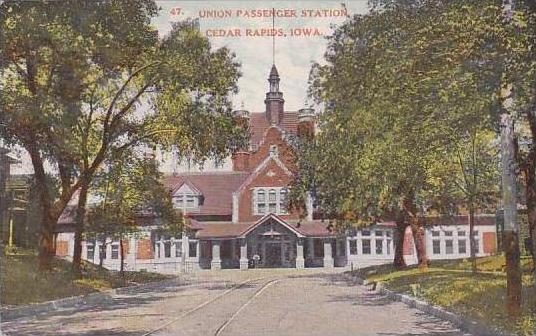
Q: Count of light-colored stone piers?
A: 4